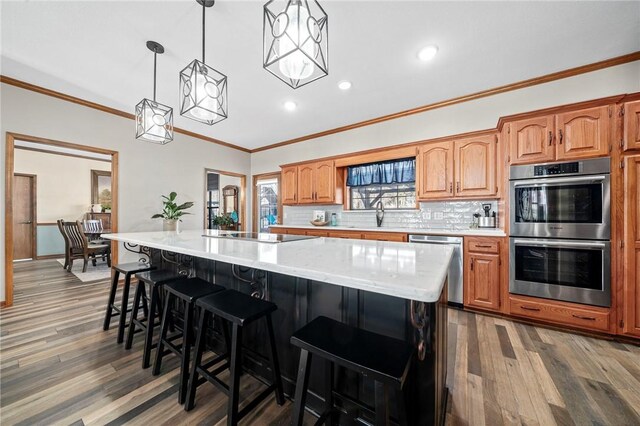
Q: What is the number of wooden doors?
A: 1